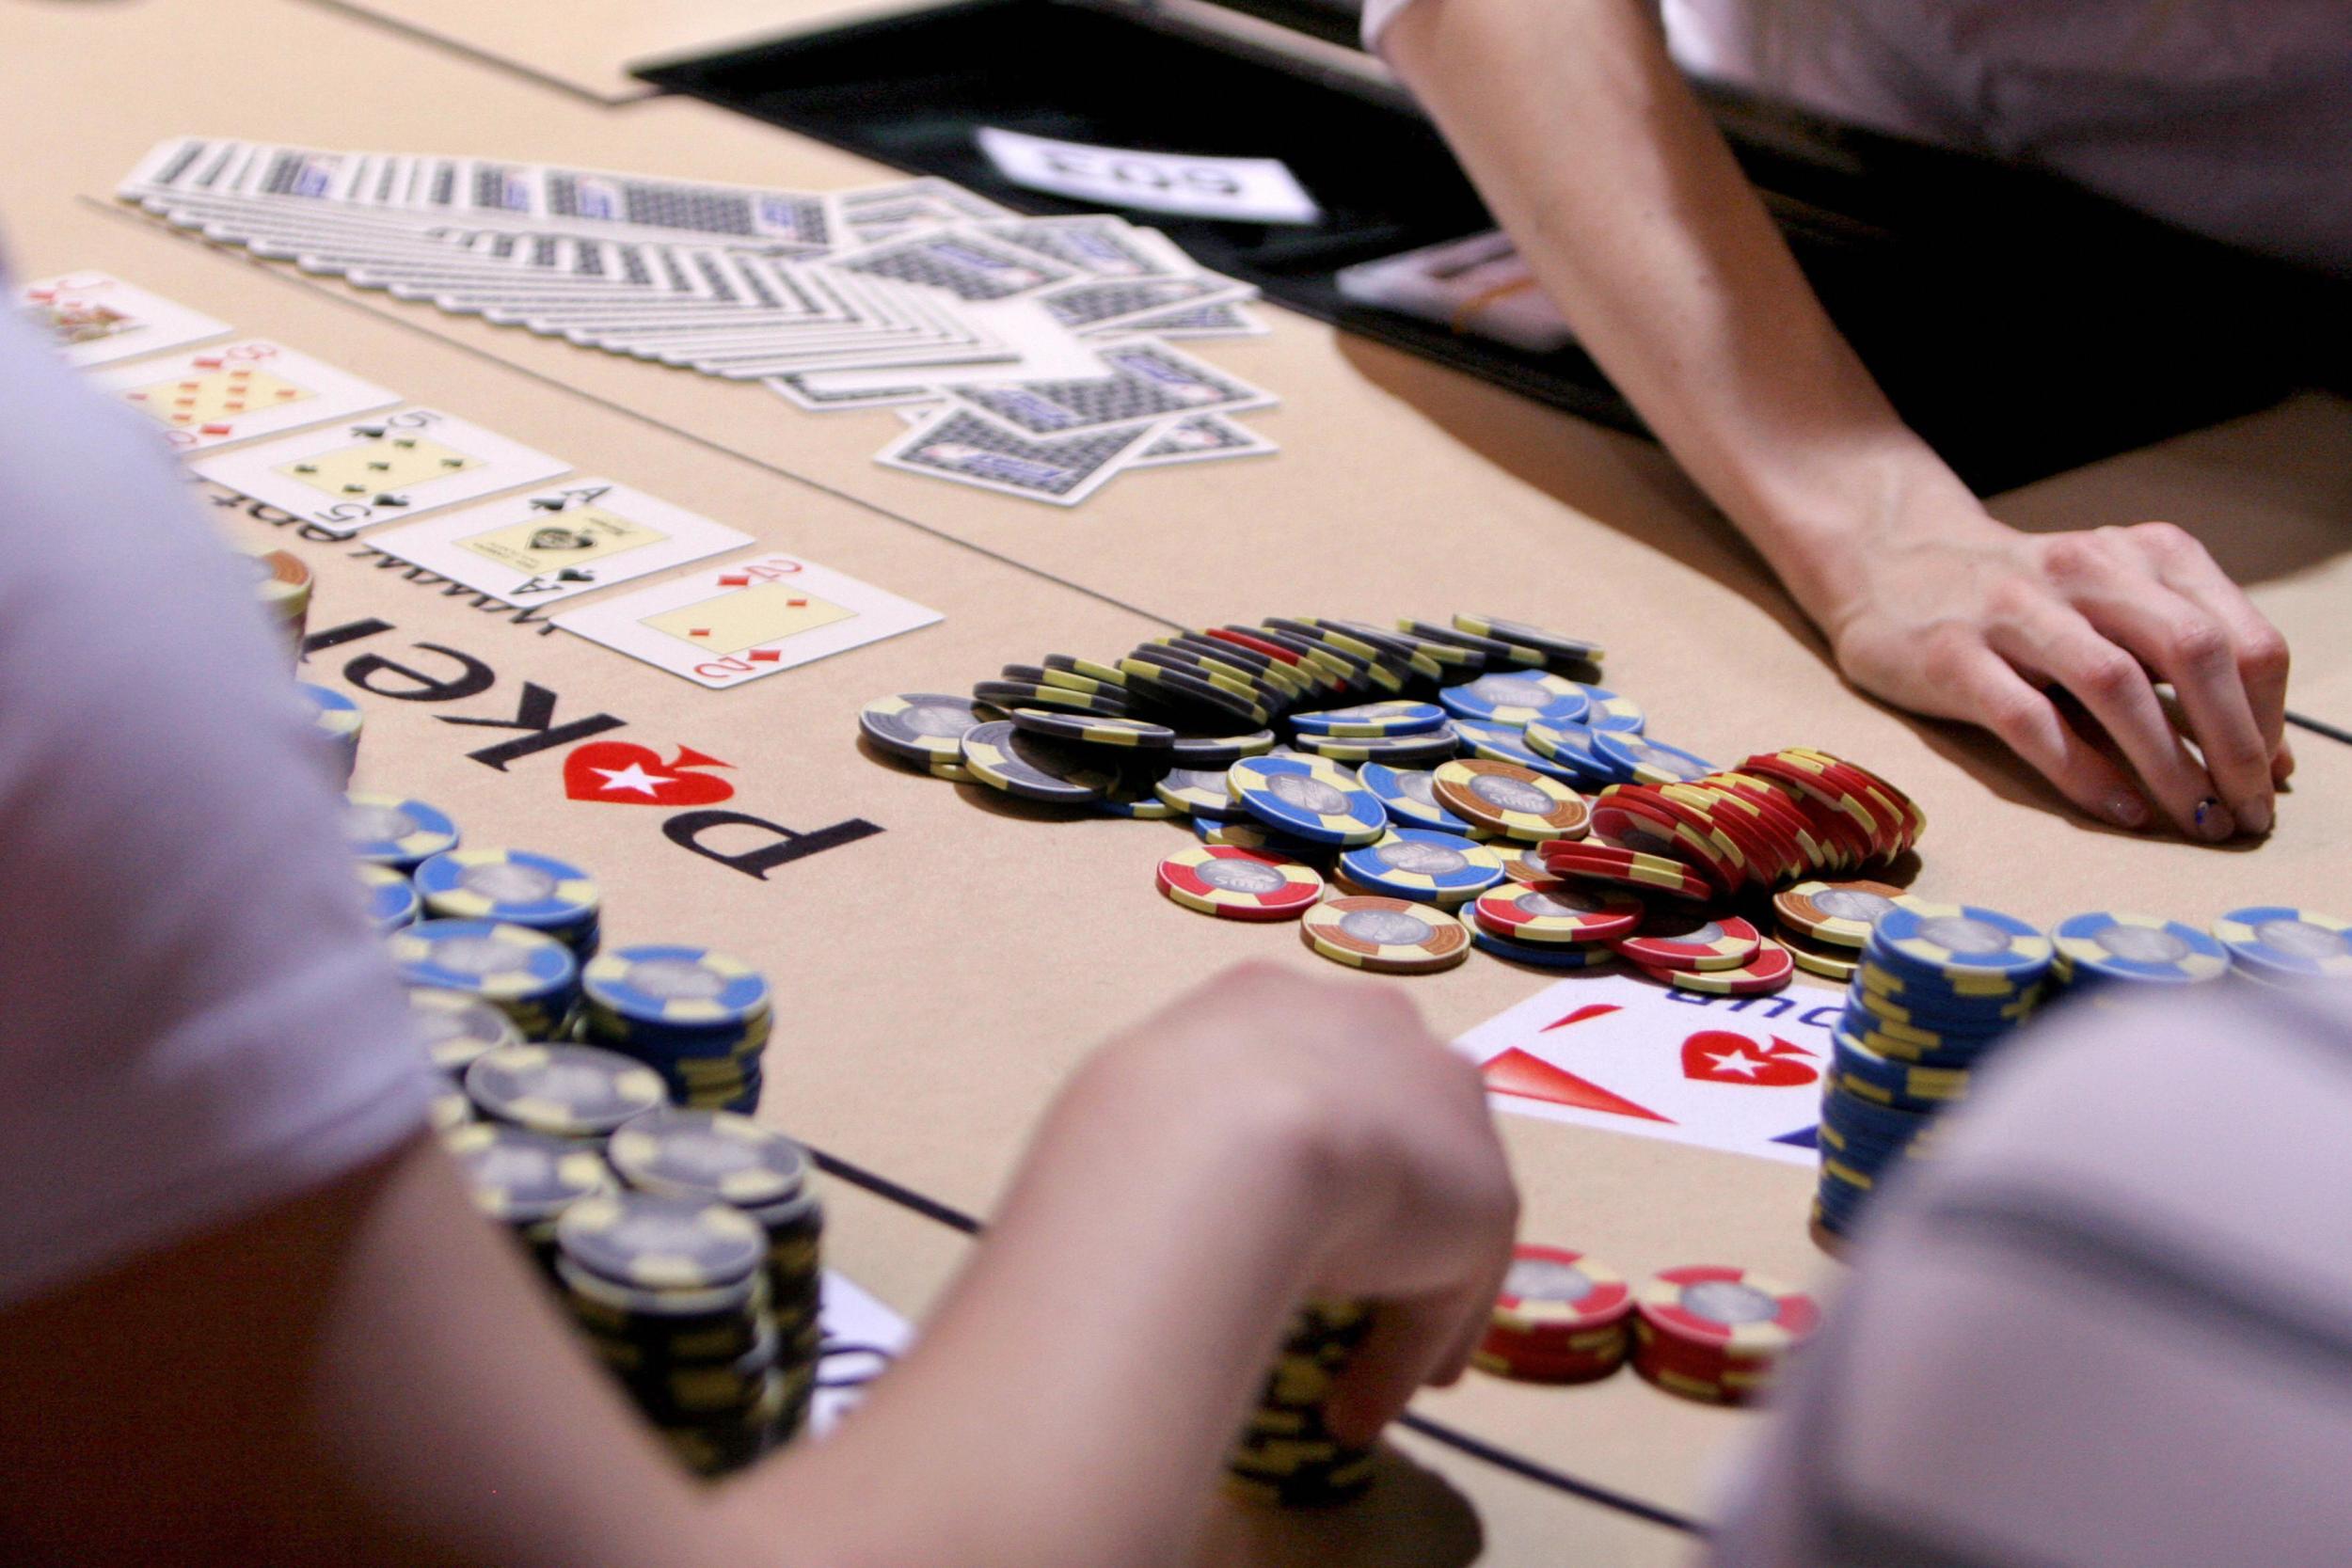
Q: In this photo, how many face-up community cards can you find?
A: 5